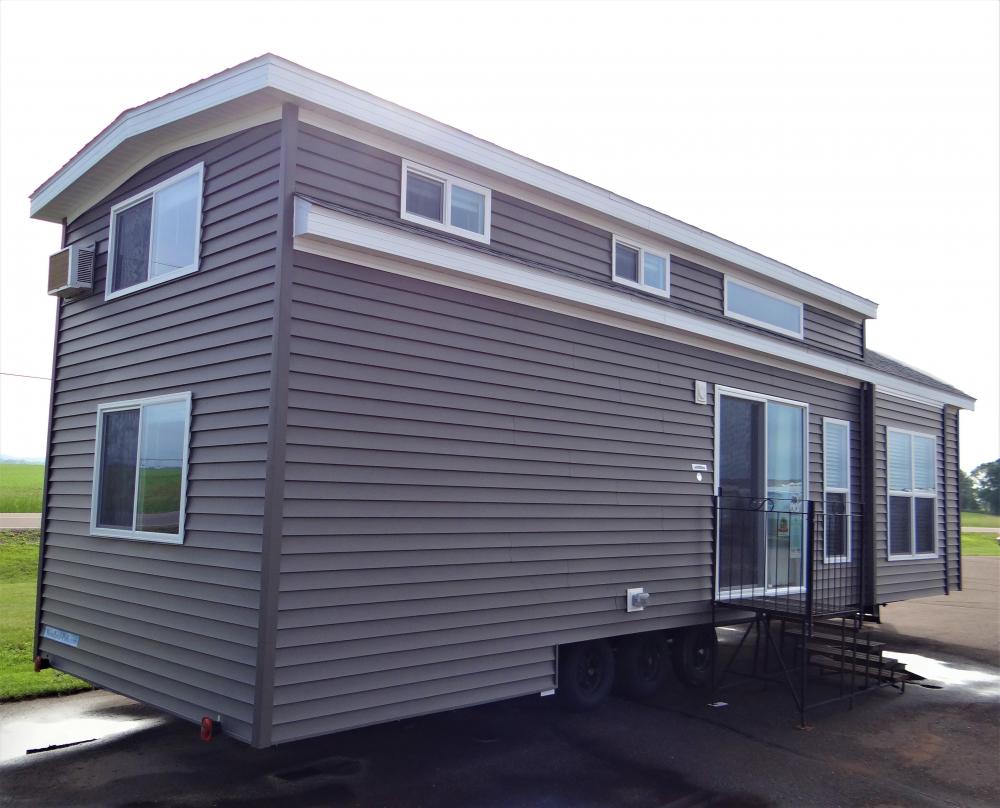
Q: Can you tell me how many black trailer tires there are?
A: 3